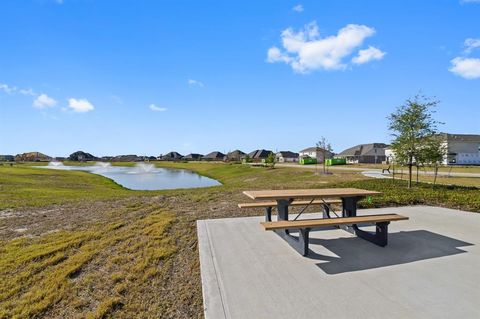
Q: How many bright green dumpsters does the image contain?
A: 2